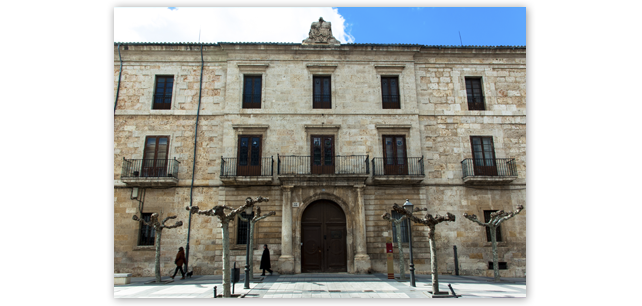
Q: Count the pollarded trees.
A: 6